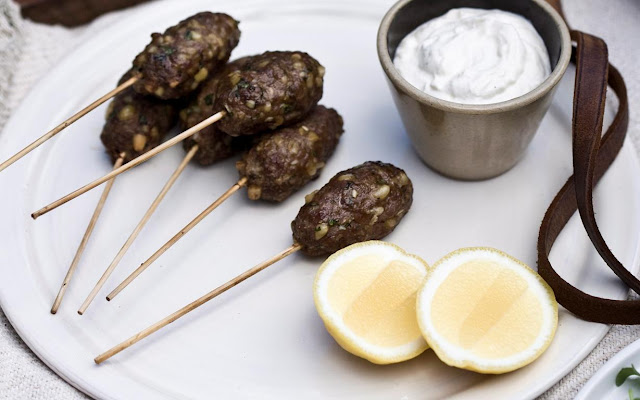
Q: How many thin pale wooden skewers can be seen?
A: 6